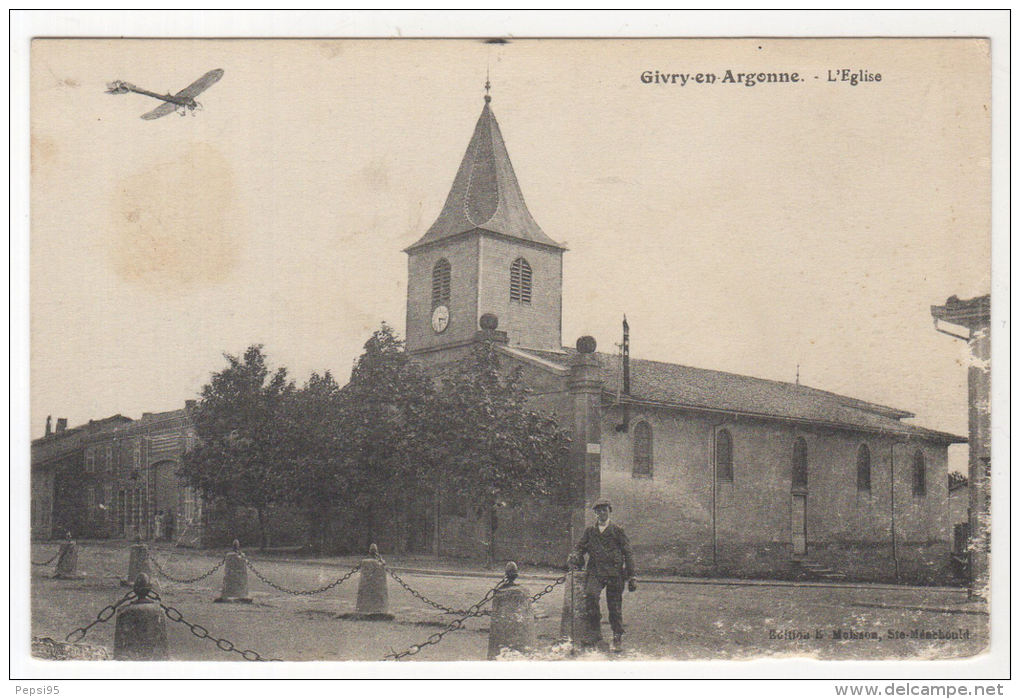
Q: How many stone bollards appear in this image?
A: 7